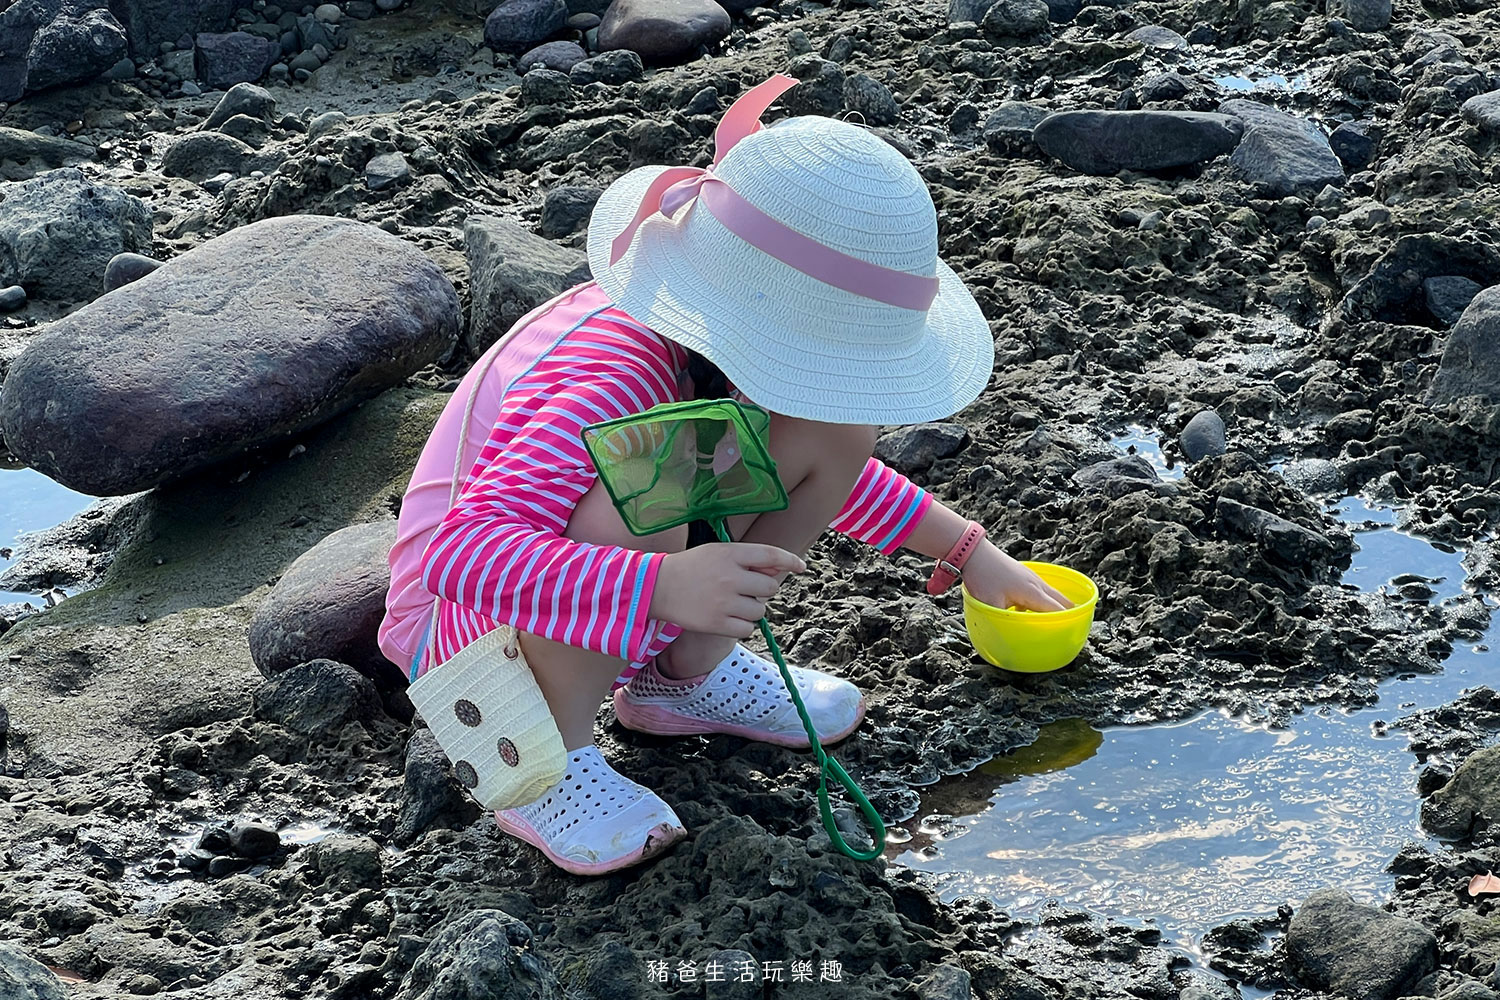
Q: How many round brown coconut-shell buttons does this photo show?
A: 3